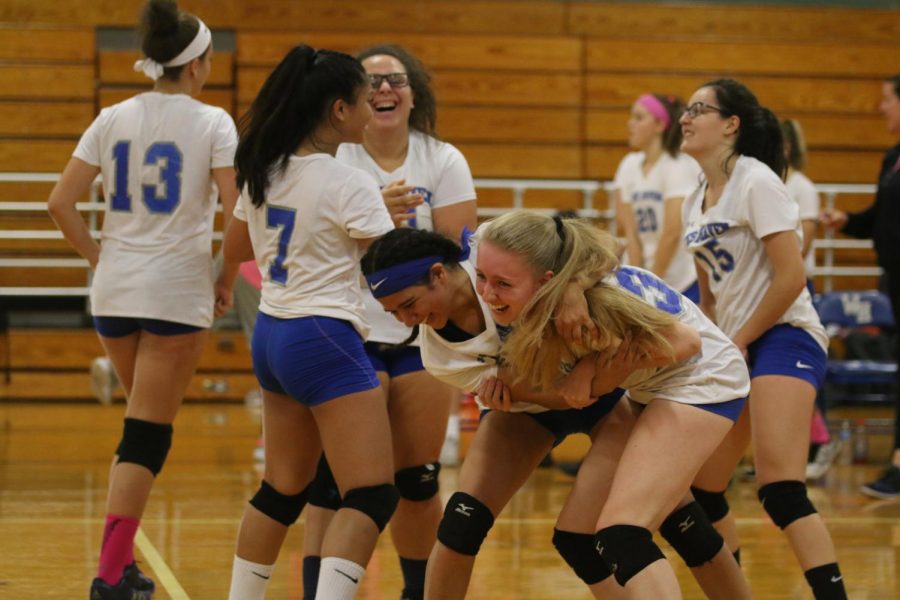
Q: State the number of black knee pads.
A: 11